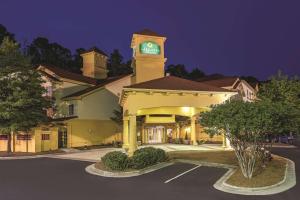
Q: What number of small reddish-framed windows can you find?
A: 3